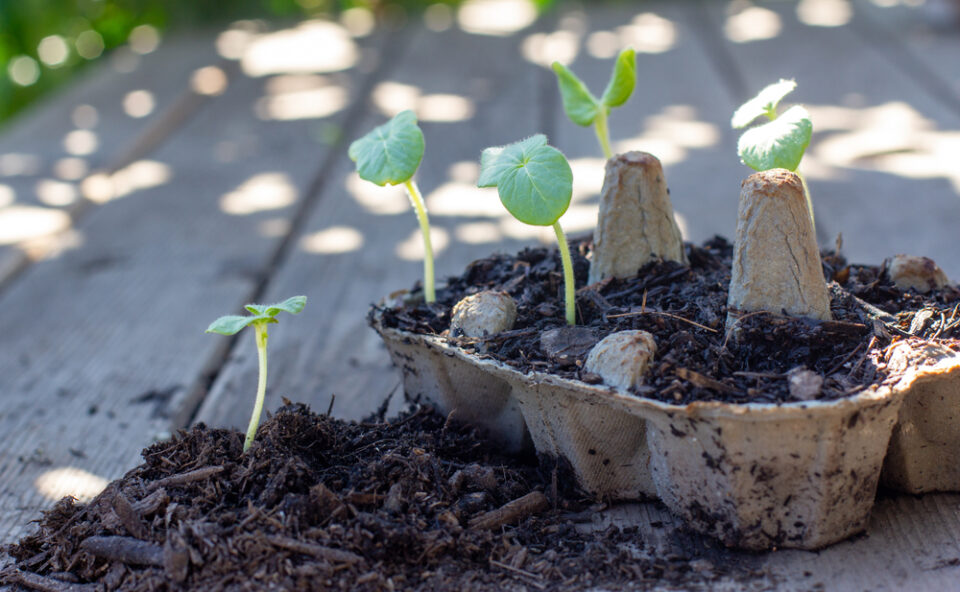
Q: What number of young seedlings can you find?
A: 5